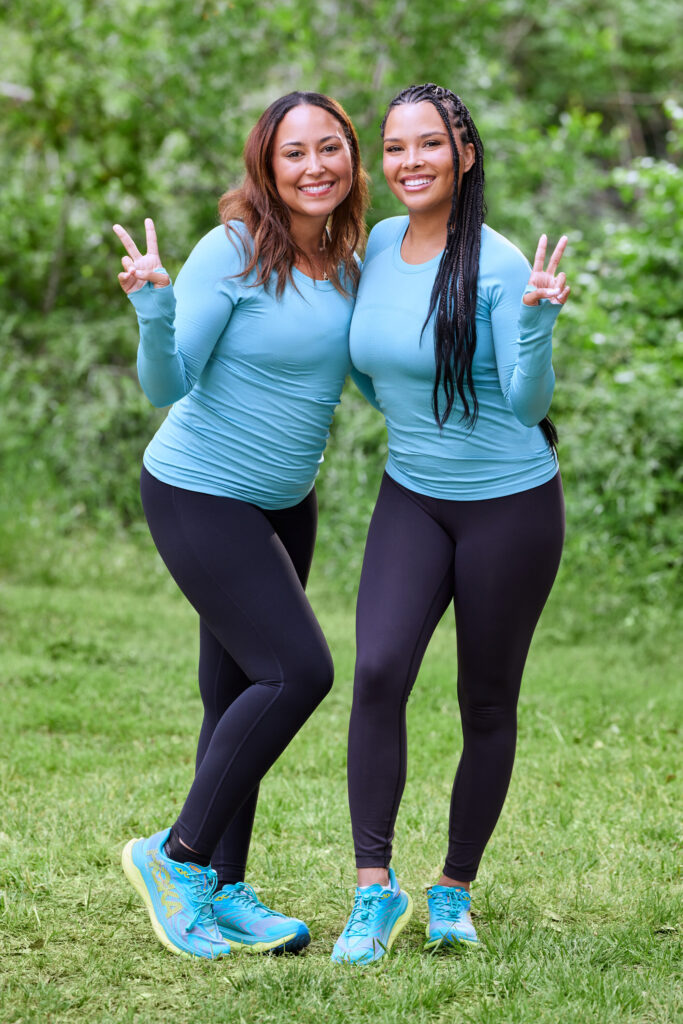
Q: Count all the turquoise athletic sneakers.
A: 4